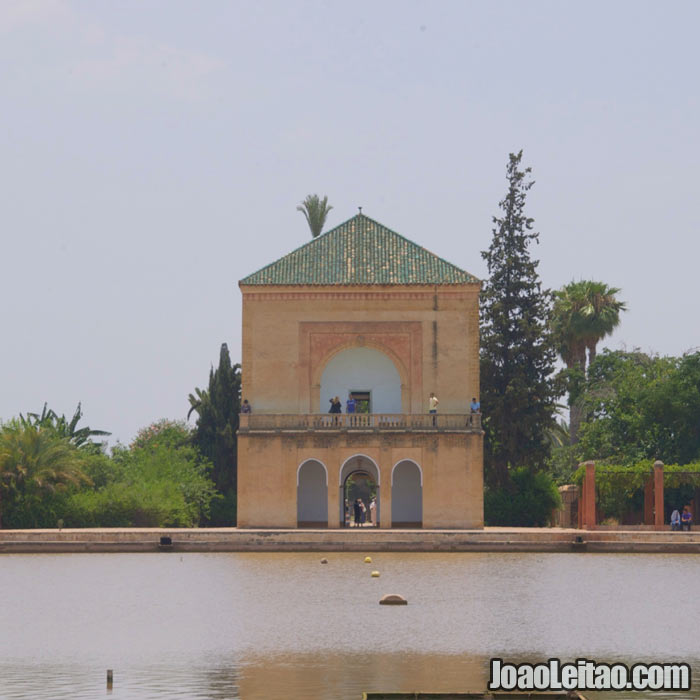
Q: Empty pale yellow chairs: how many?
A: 0